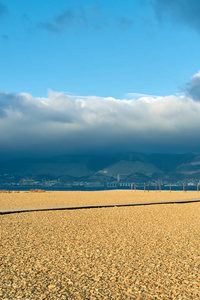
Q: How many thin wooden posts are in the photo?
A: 10